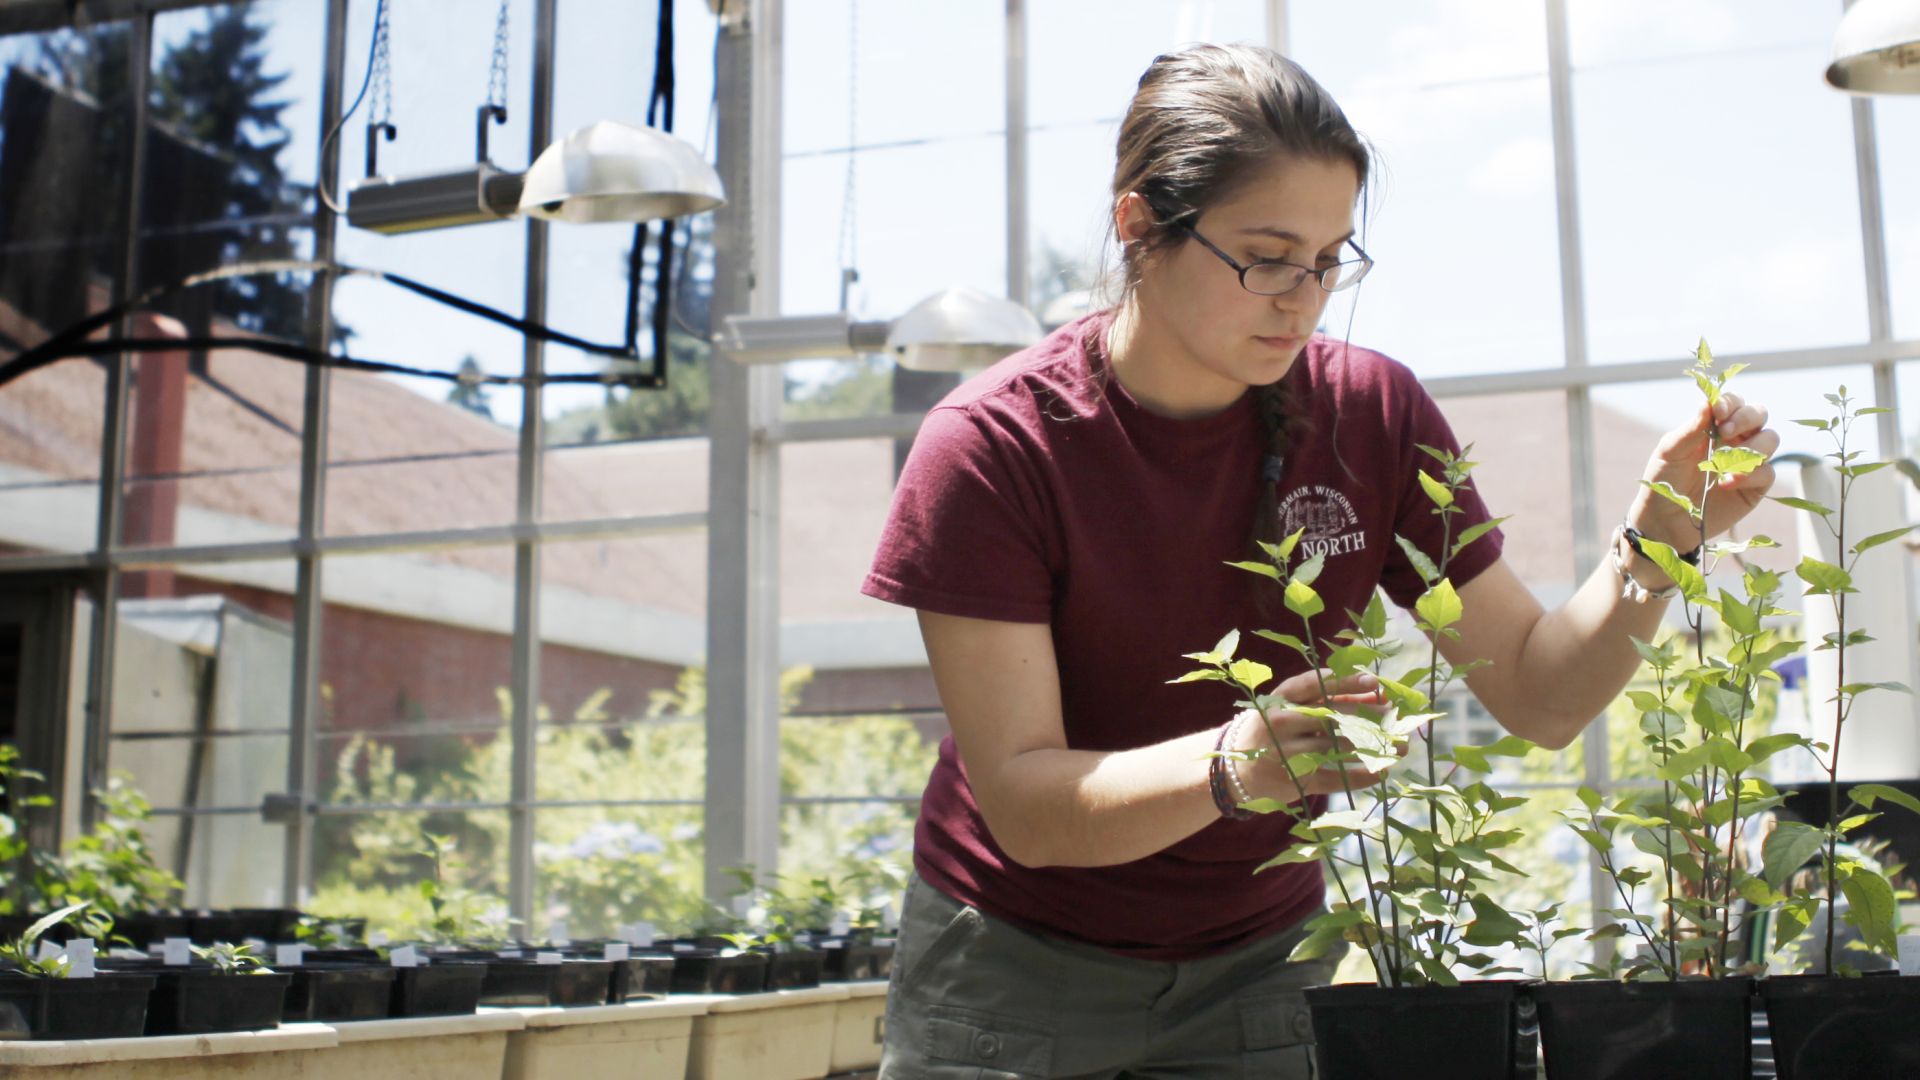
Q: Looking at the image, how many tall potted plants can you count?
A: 3